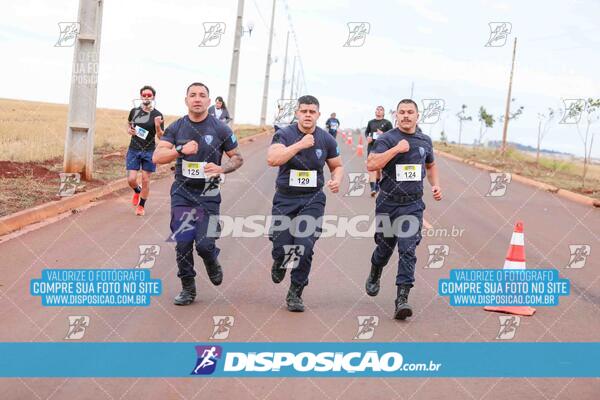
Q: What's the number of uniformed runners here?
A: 3